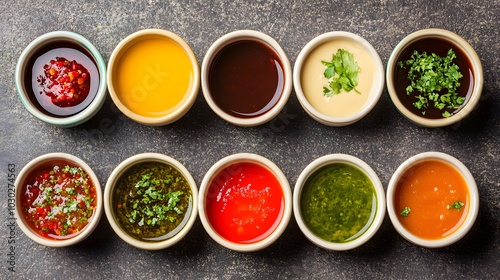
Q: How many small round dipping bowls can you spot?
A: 10